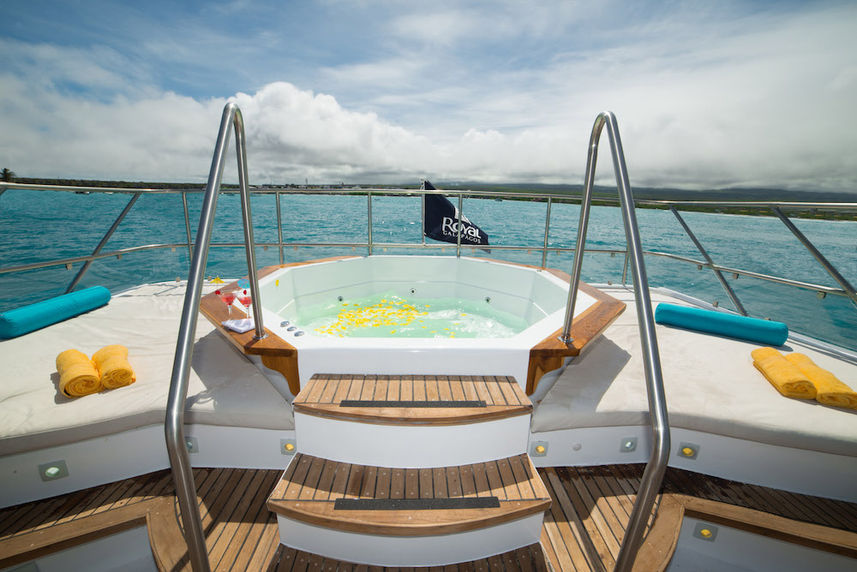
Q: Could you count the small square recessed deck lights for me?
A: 7